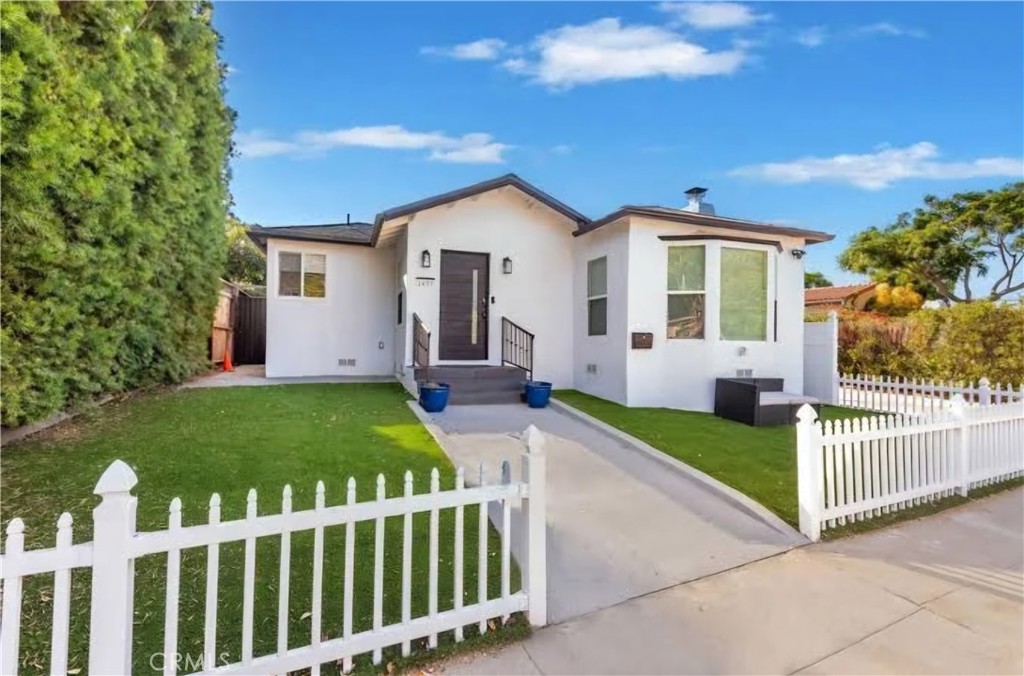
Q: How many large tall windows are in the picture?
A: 3